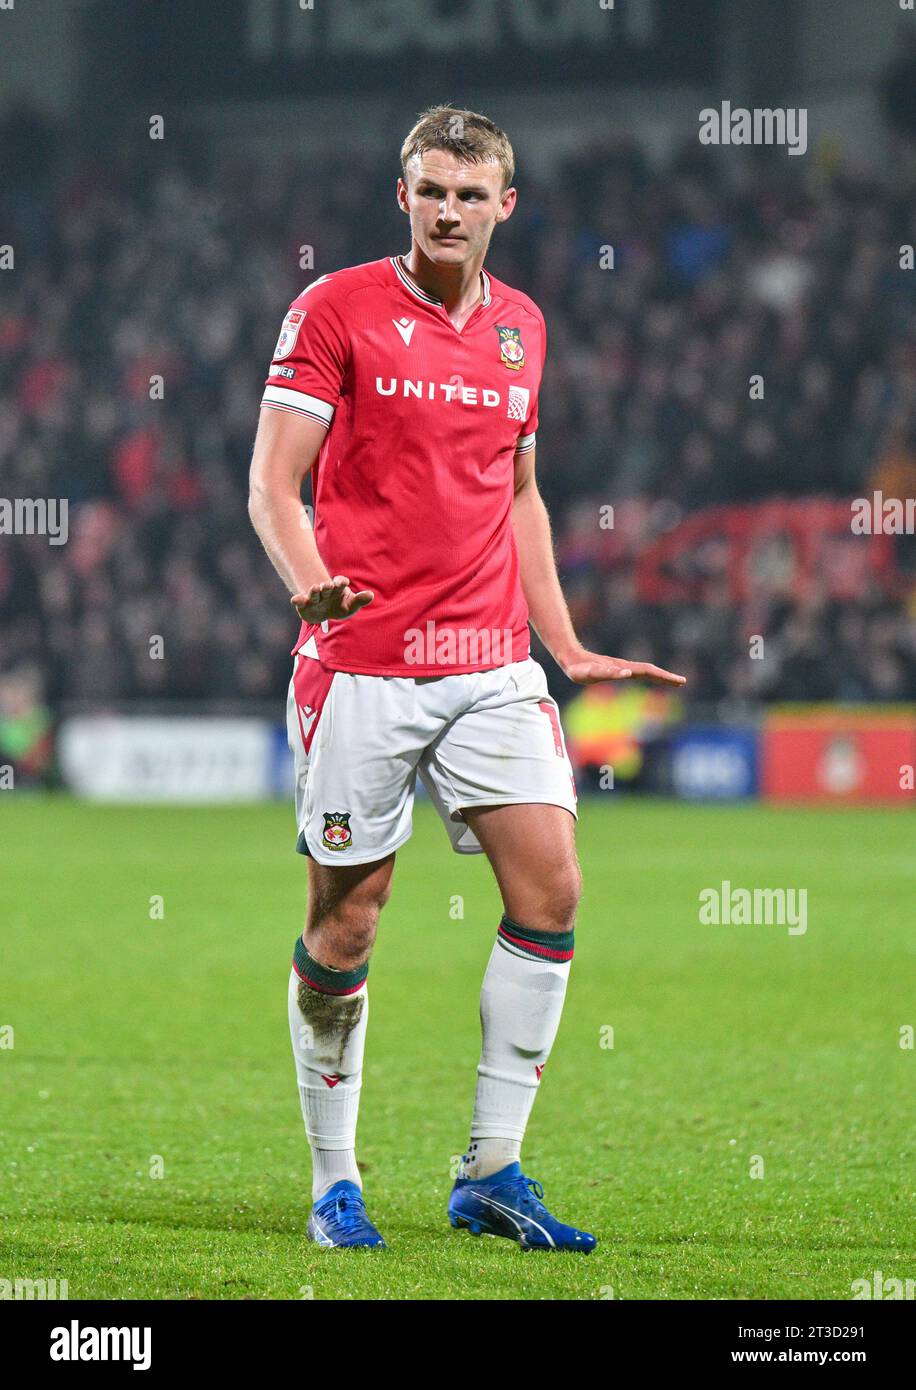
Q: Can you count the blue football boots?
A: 2